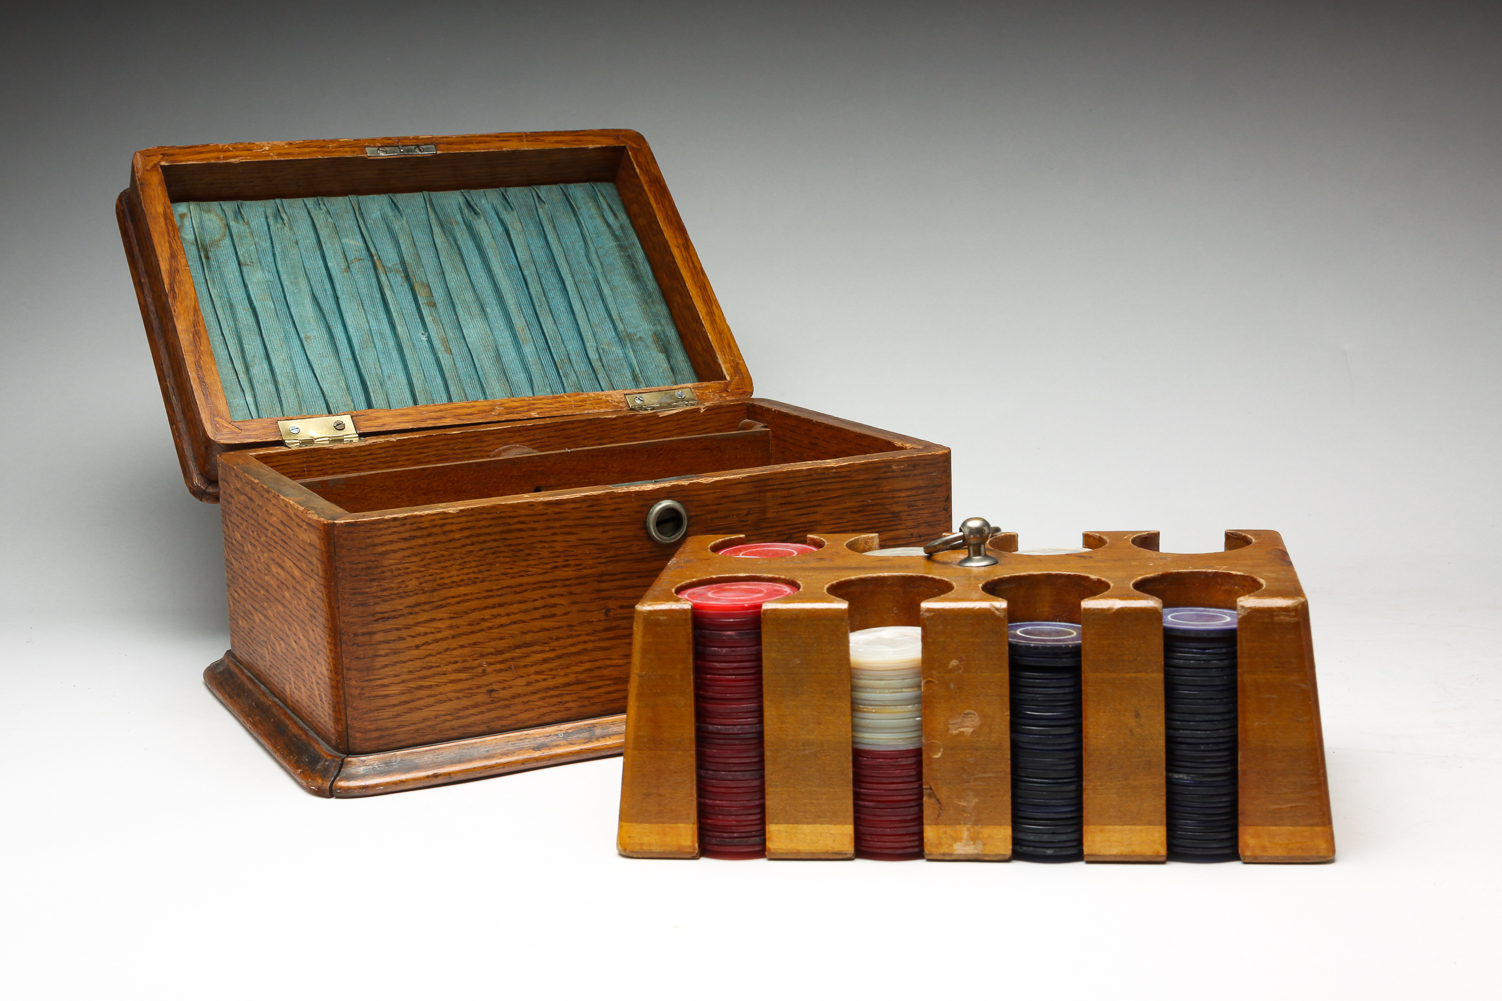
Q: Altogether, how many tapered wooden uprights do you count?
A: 5